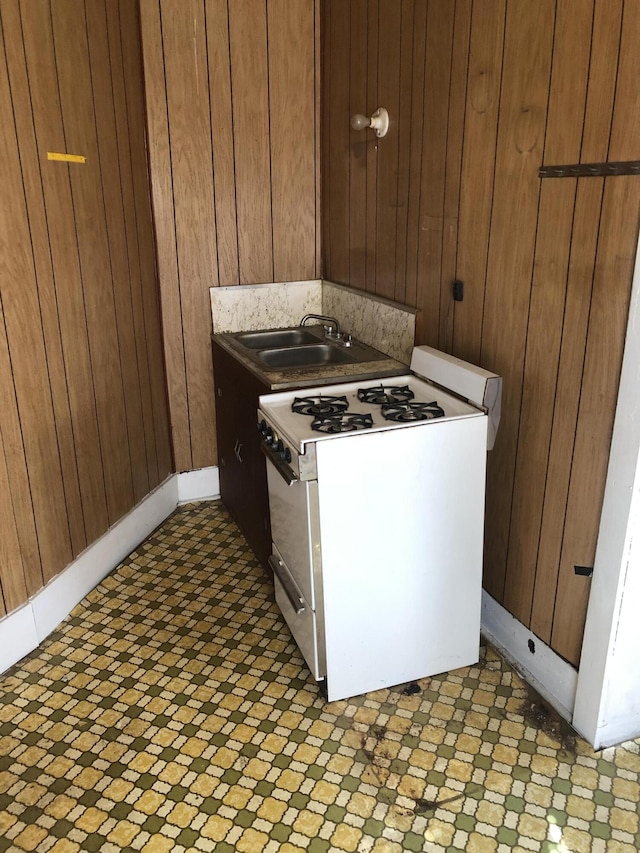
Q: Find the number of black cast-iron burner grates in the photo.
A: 4